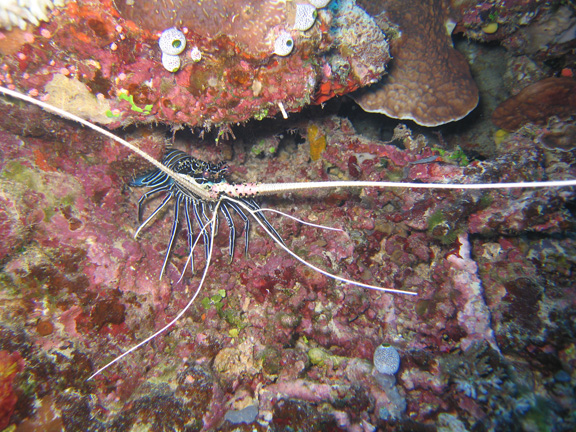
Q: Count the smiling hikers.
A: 0